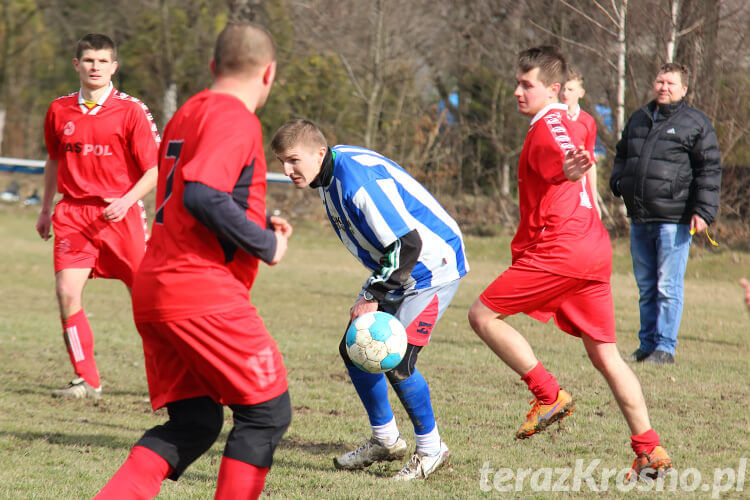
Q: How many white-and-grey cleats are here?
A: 3